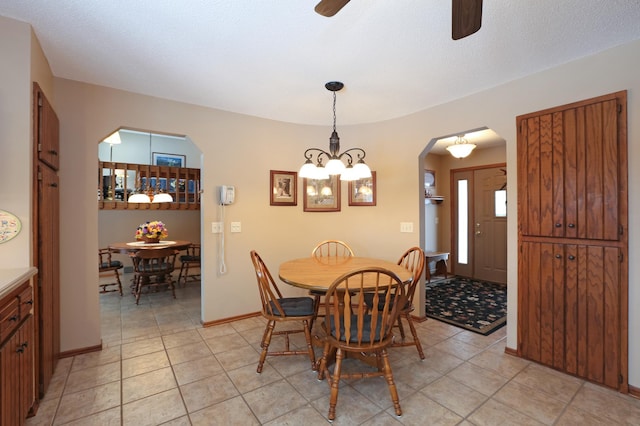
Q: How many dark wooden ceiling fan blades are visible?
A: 2